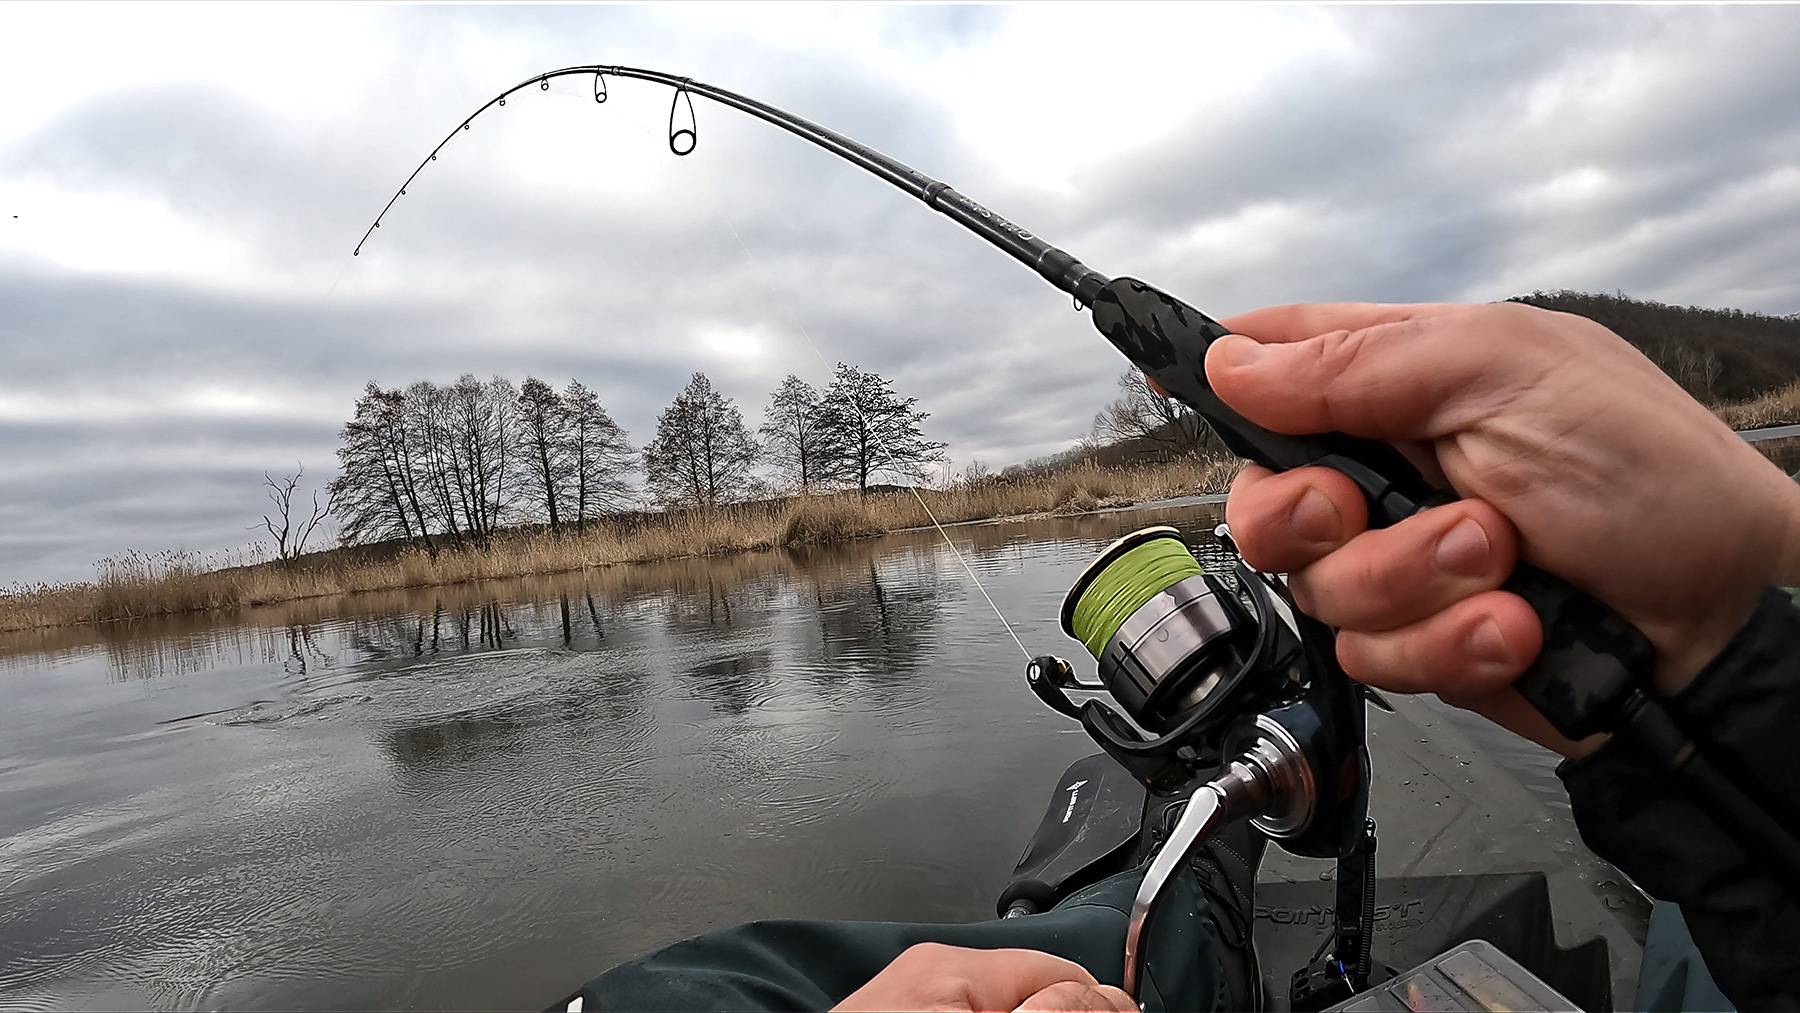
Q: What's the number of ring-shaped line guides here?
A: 9